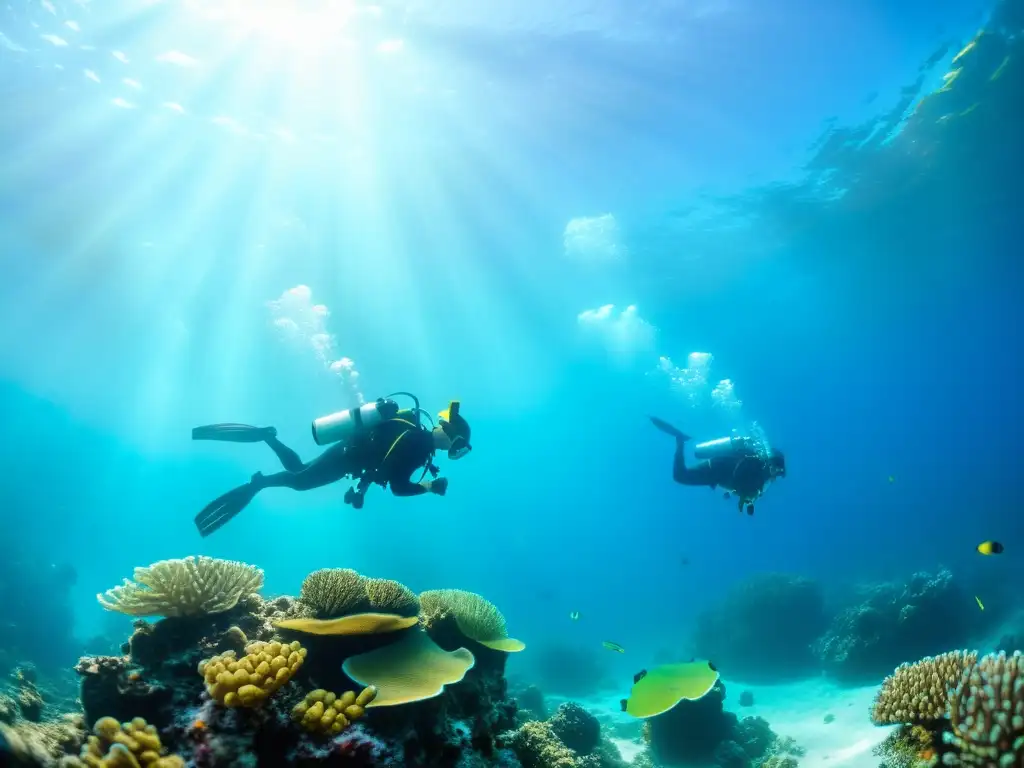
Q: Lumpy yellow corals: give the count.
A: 3